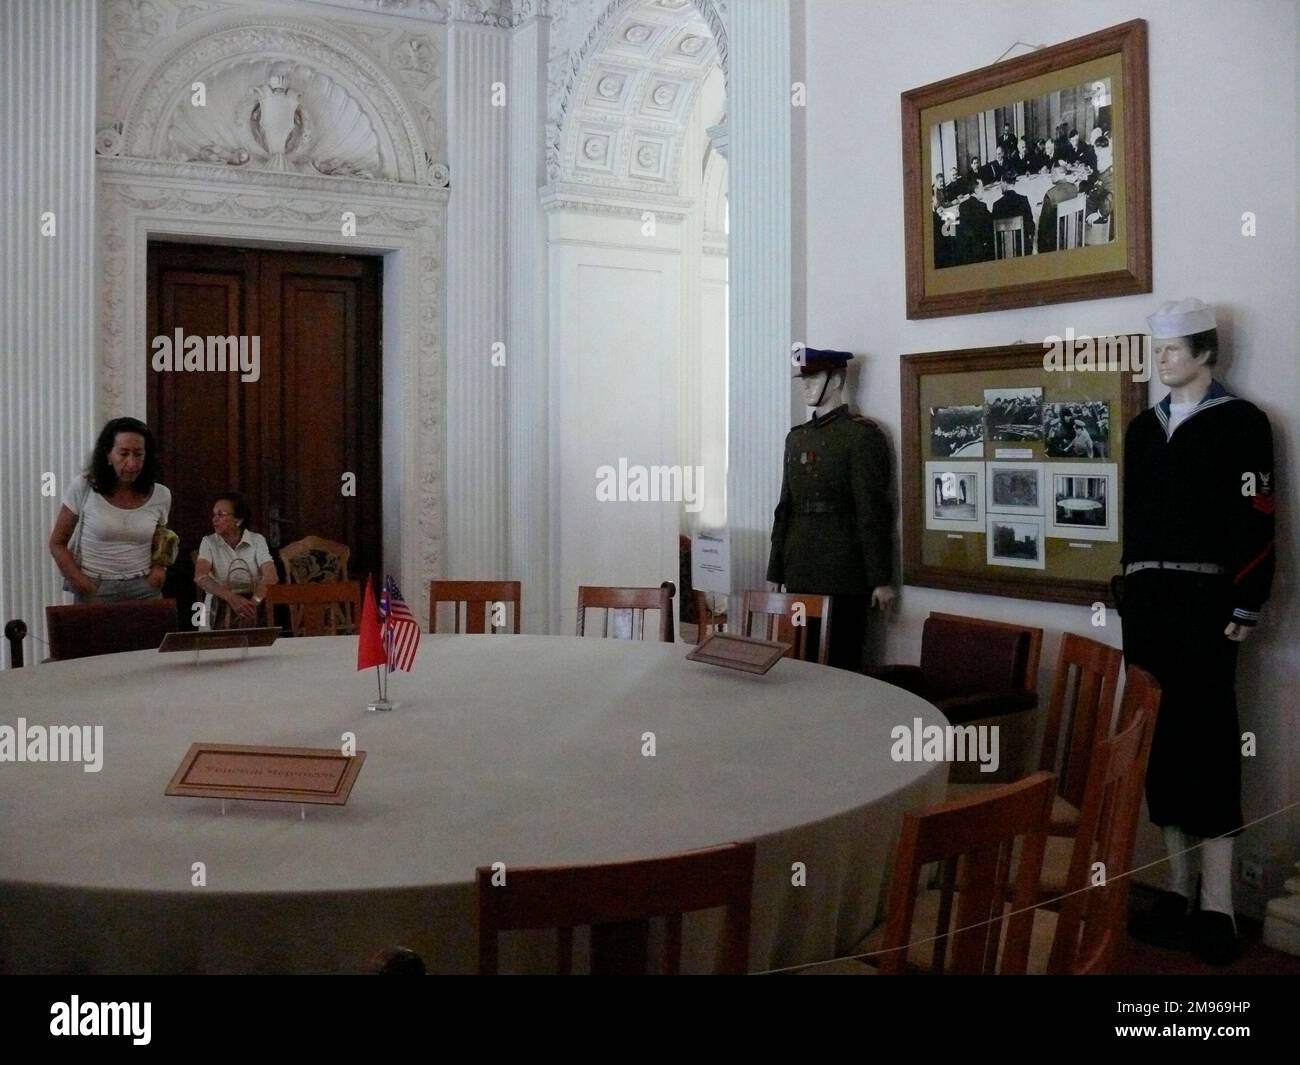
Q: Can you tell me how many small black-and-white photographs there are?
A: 7